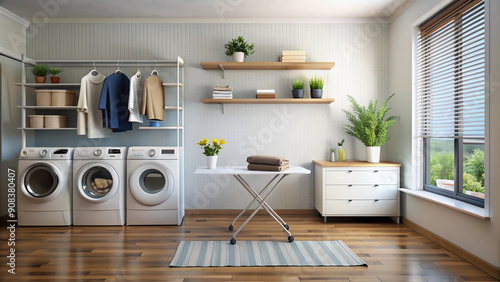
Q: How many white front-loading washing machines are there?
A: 3